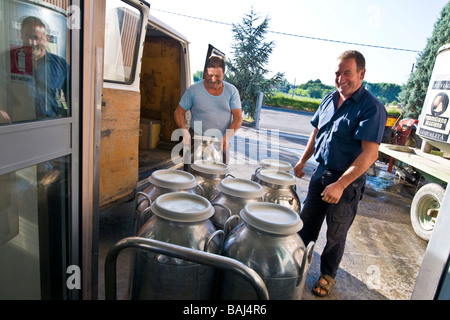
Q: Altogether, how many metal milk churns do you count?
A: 8